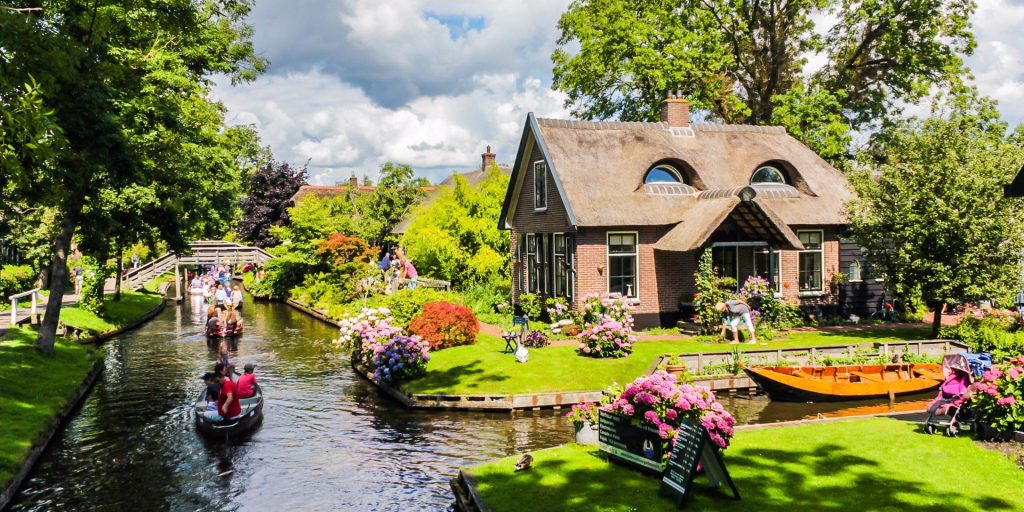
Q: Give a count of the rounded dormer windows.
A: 2